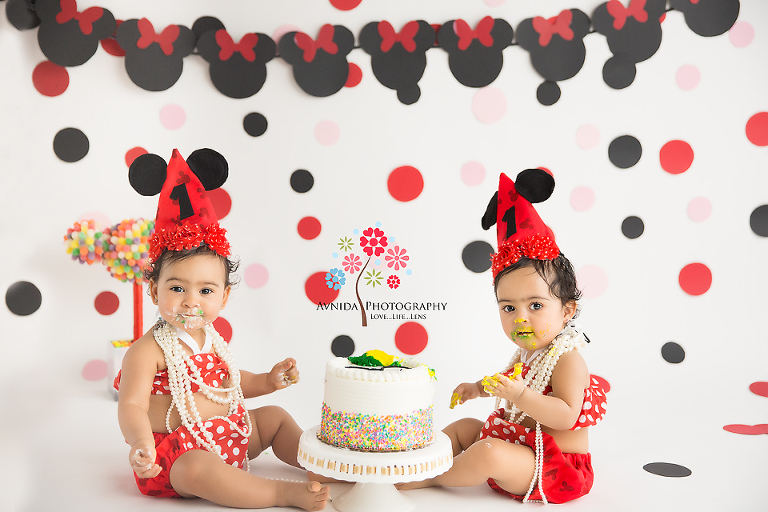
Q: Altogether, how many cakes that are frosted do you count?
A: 1